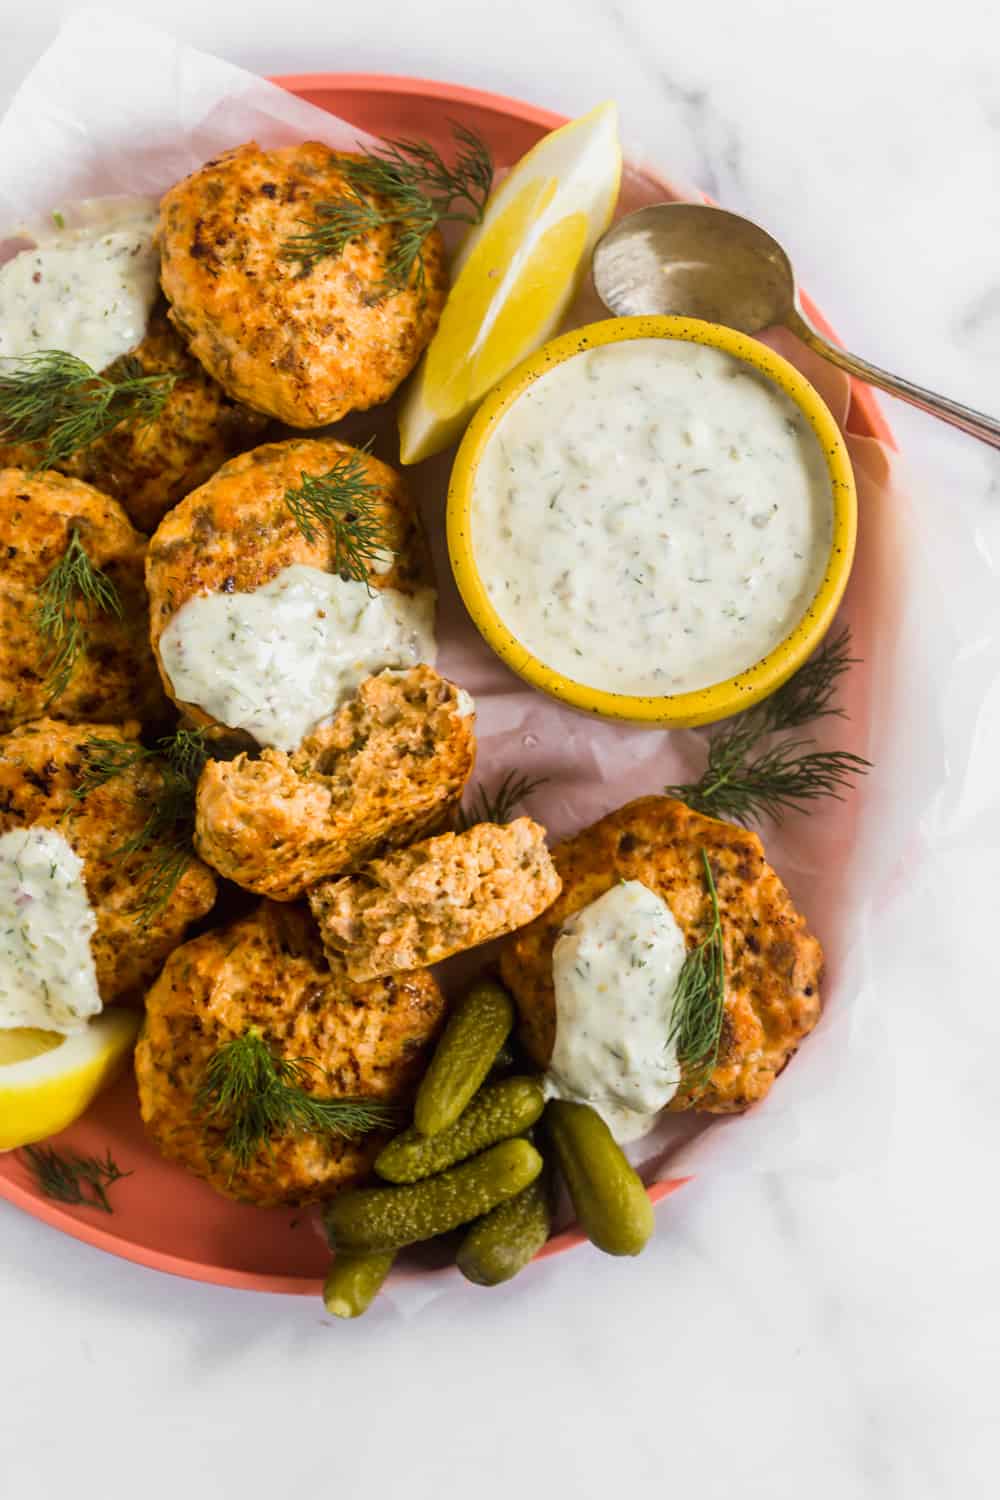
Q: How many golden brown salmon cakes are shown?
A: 8